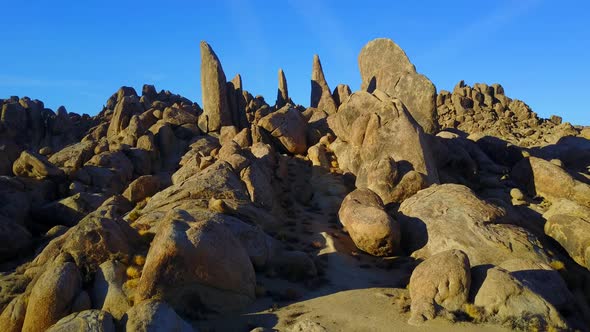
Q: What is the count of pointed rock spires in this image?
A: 4